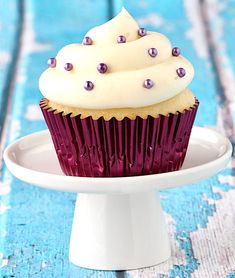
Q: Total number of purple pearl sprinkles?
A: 11